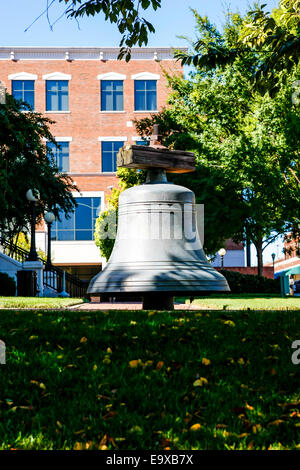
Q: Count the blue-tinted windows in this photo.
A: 8